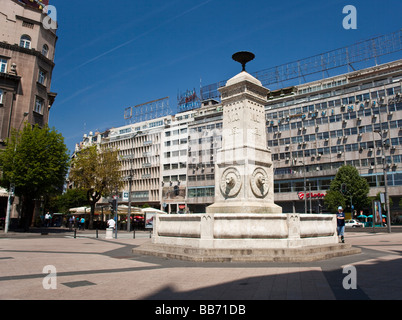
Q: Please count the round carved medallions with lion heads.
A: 2